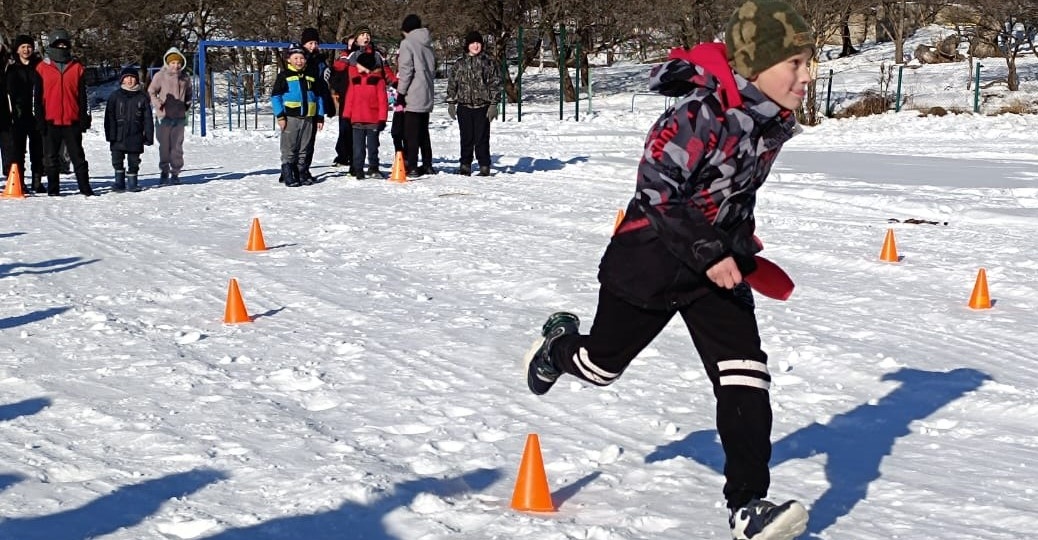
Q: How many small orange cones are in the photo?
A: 8